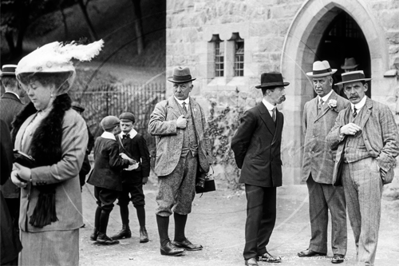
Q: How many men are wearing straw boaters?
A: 2